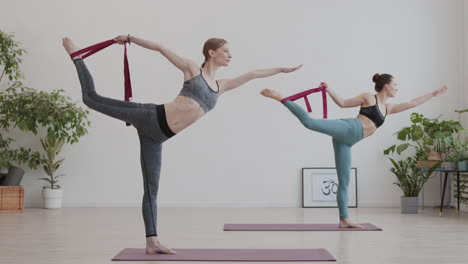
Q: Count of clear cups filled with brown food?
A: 0